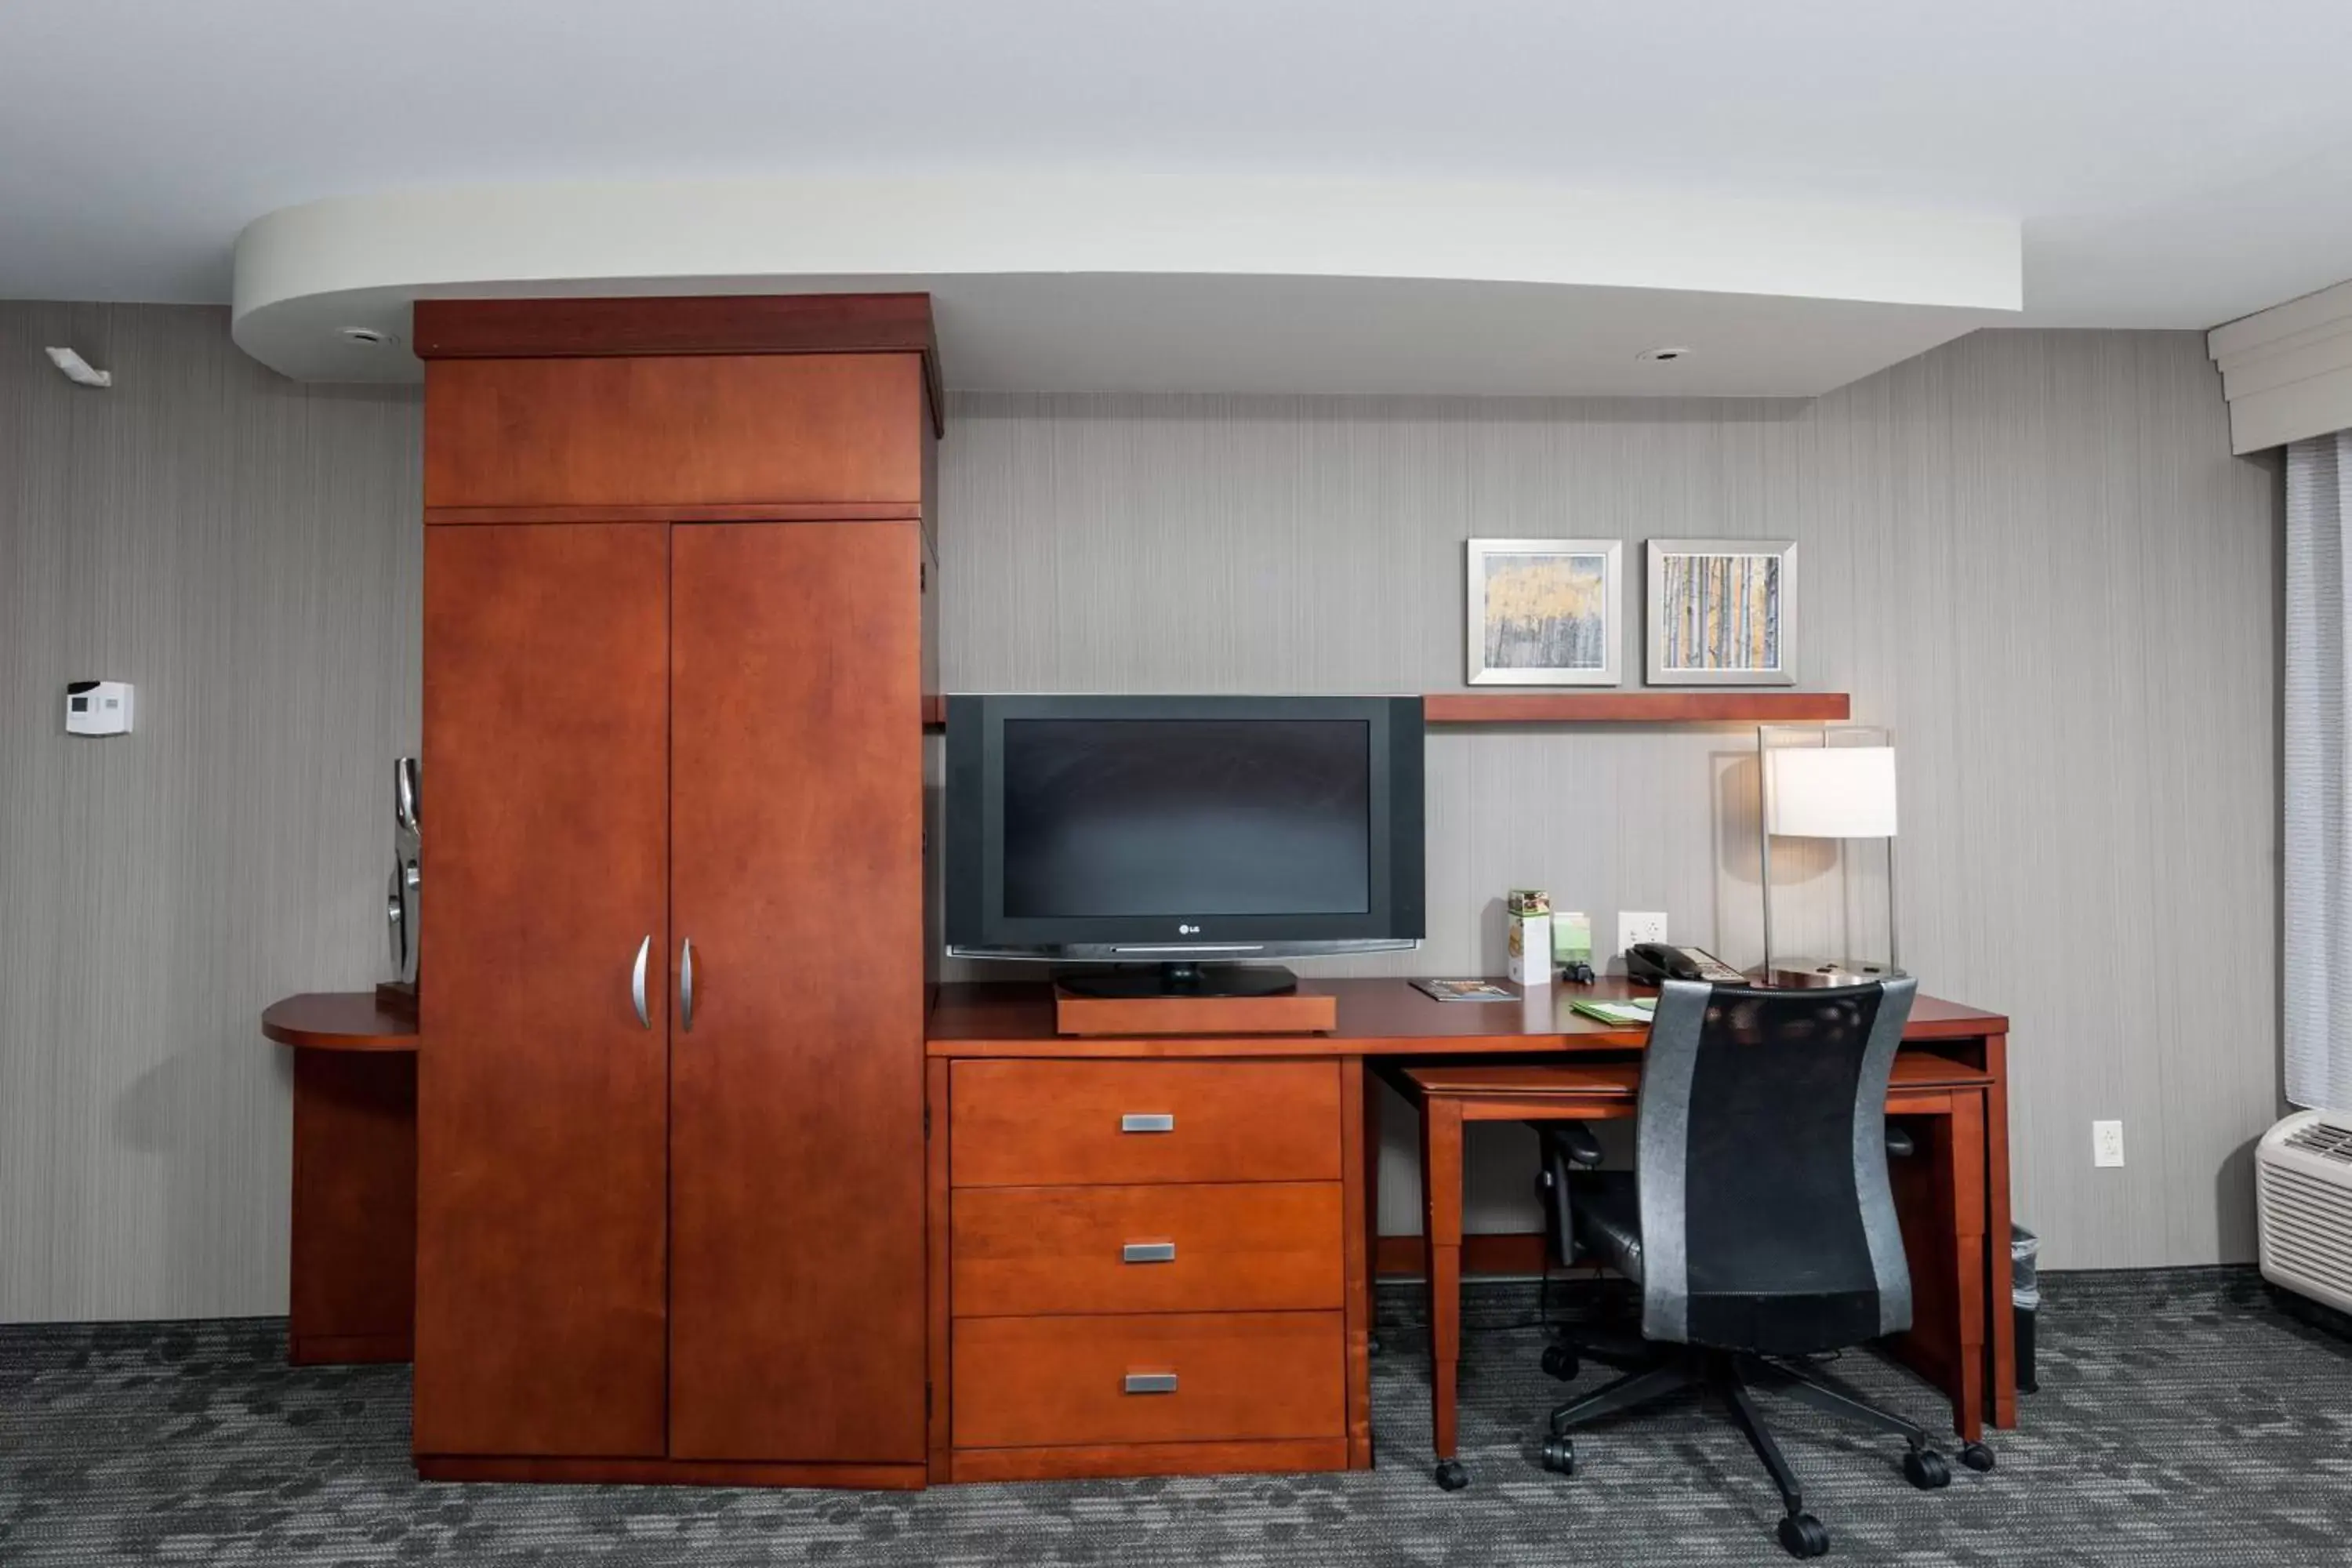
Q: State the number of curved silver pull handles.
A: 2